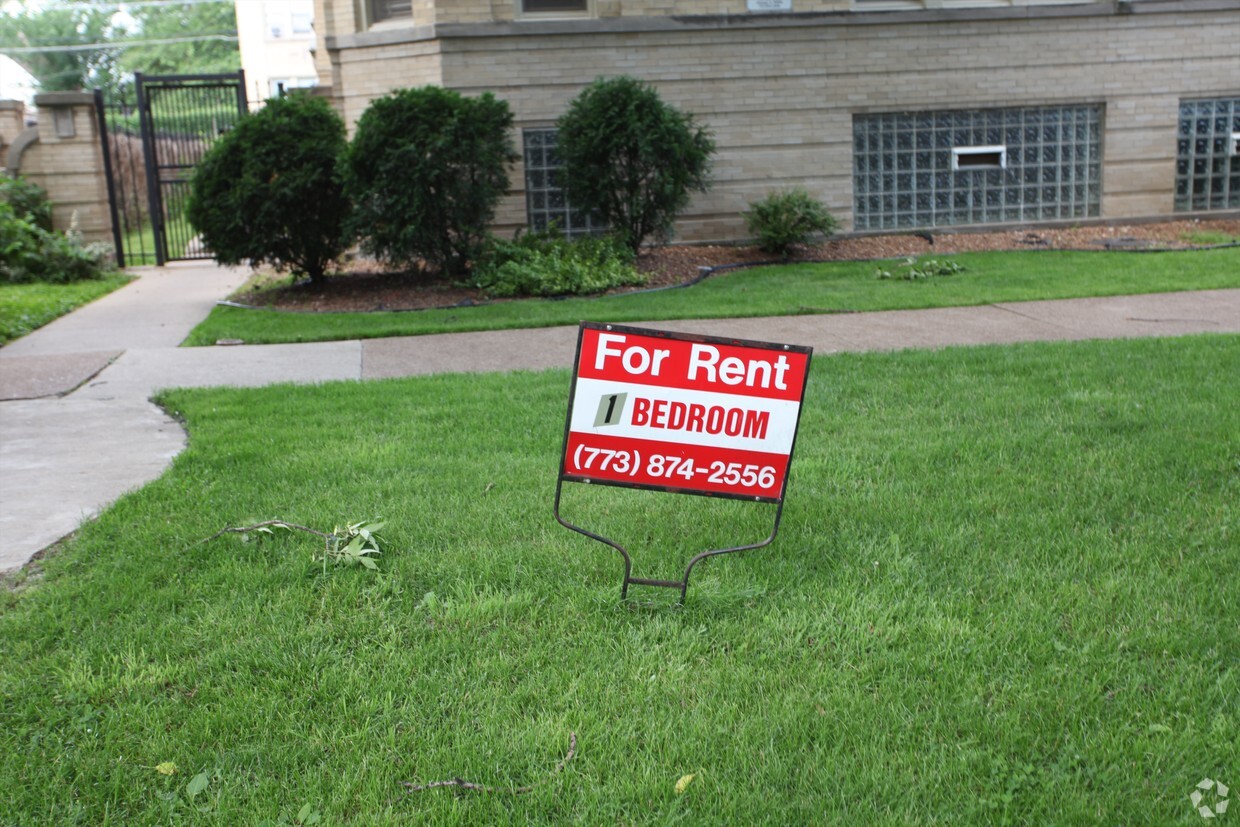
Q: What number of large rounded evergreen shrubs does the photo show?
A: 3